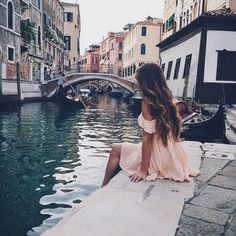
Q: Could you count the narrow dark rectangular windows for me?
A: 4